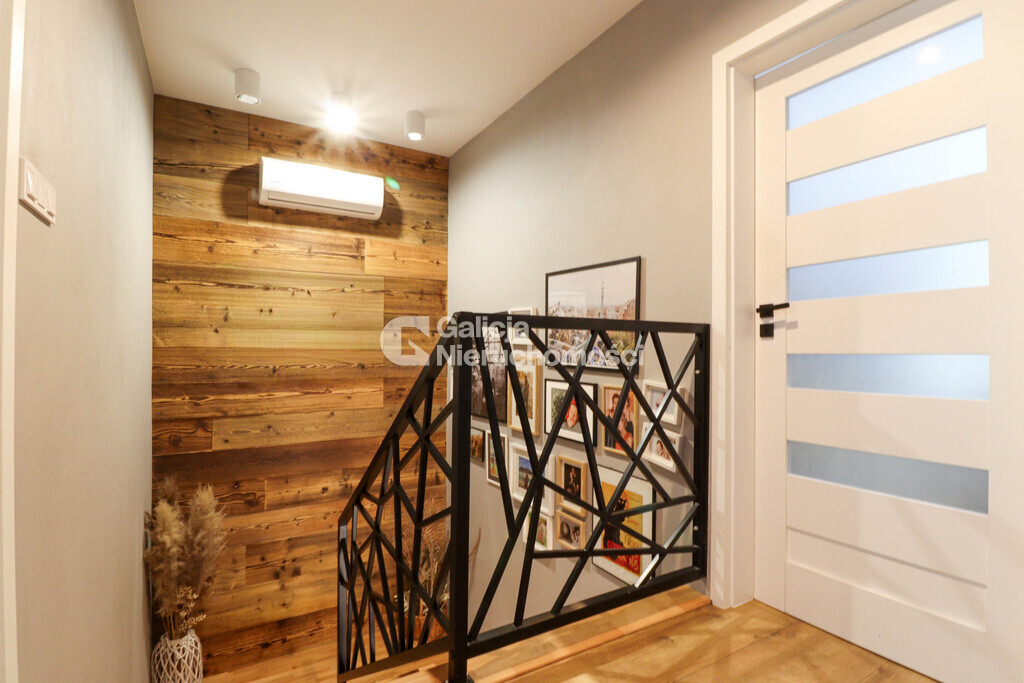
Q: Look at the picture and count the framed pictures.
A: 15